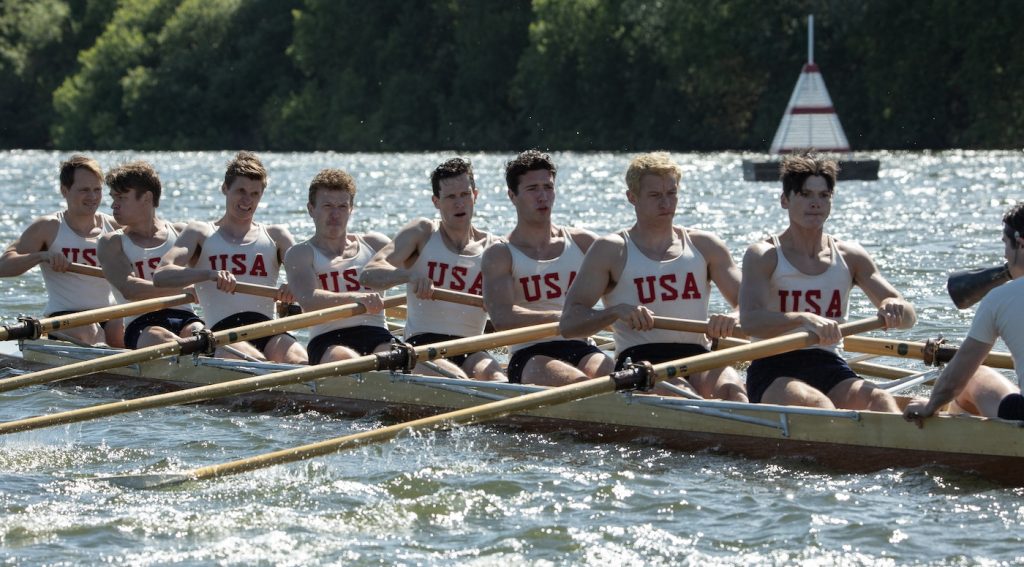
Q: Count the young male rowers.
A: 8